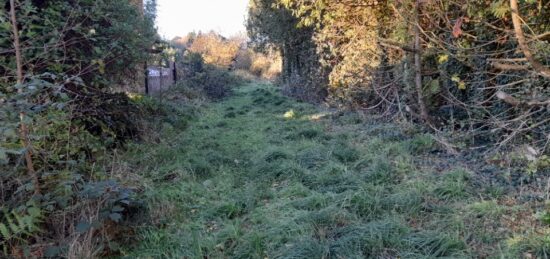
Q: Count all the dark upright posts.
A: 2